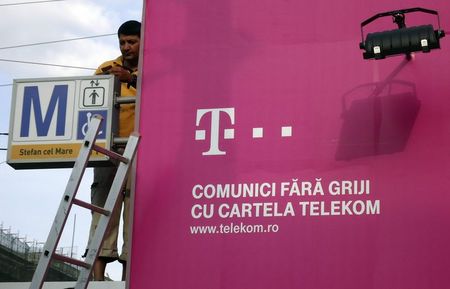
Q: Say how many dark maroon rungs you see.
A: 3